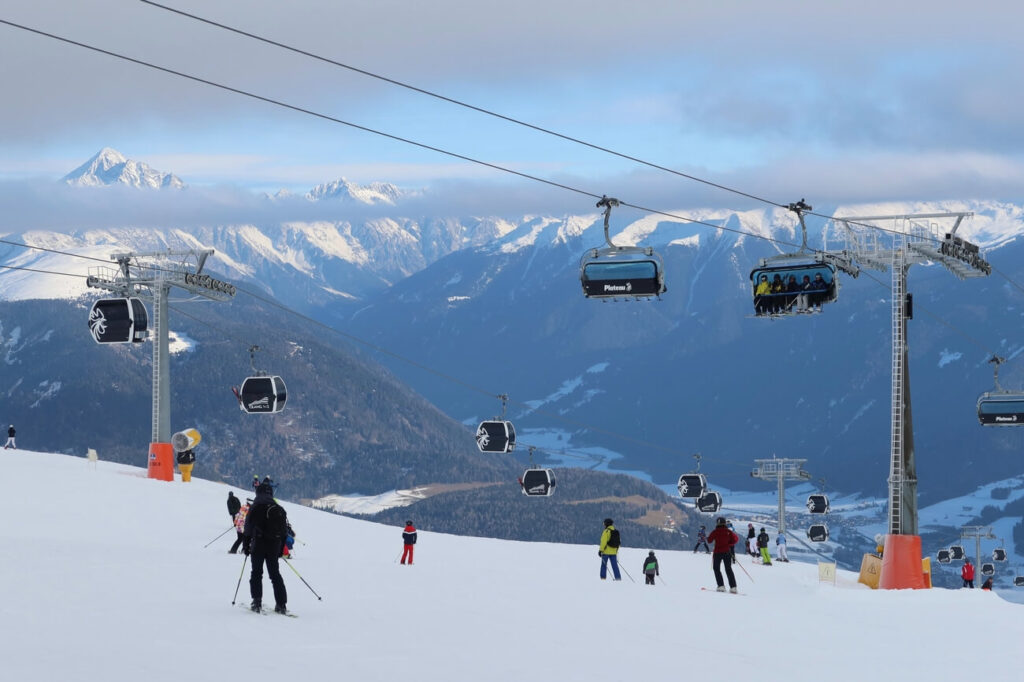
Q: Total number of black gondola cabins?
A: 13